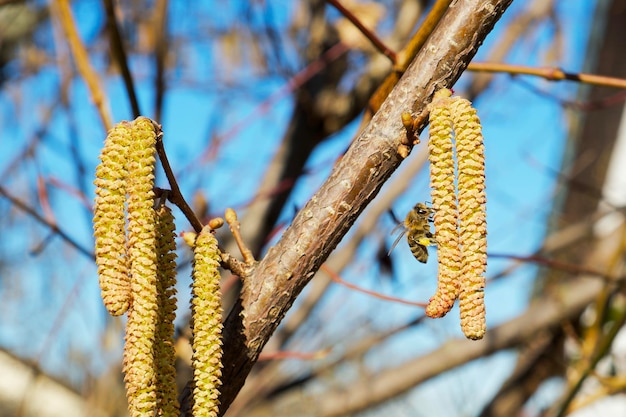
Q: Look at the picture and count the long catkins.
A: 6